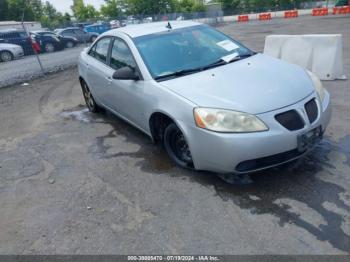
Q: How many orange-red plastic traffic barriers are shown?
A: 5